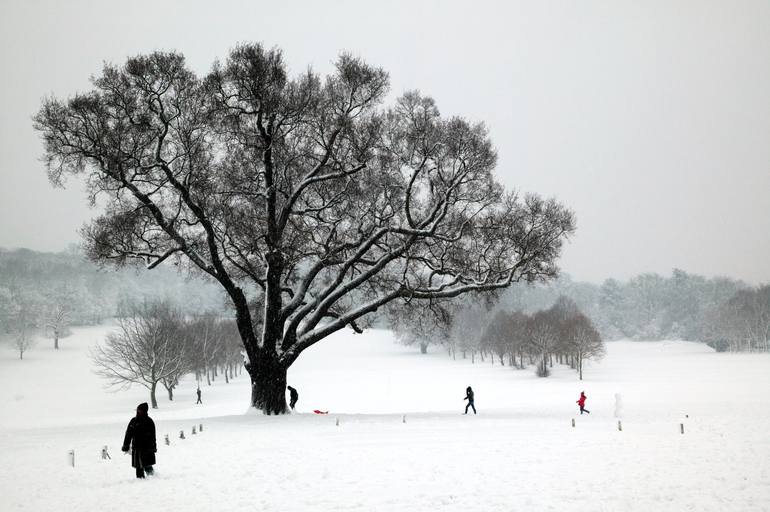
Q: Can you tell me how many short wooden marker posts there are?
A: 11